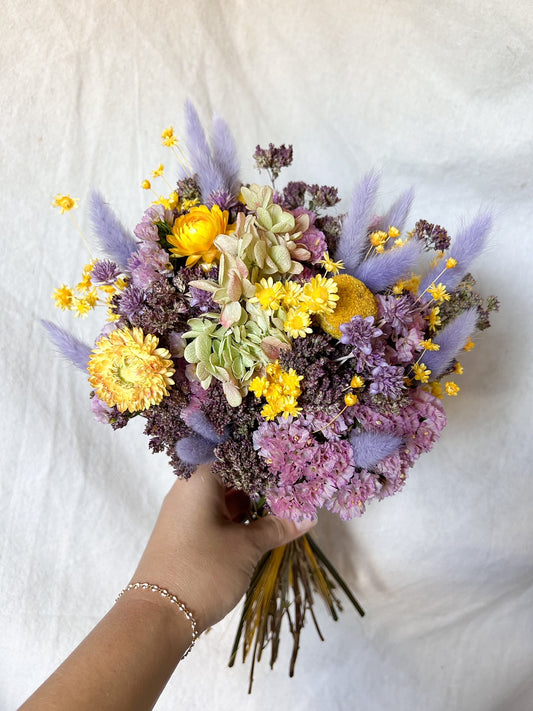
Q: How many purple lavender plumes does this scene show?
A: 12